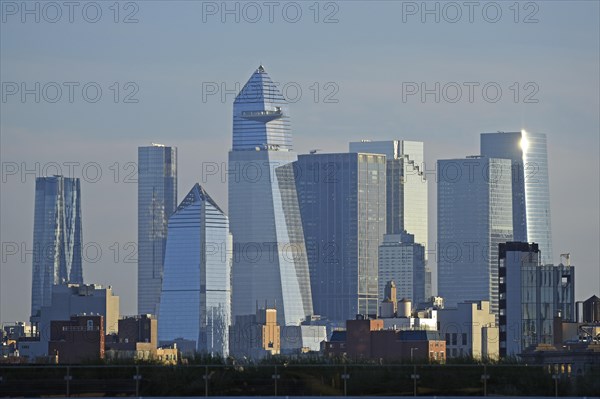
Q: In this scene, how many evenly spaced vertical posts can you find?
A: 8